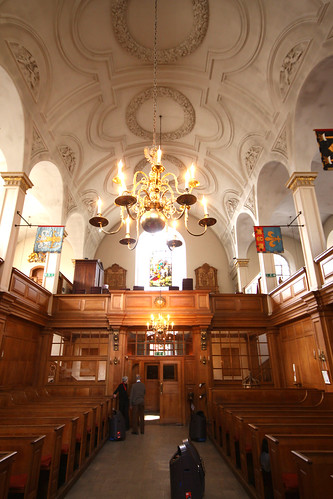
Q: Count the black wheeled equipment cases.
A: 3